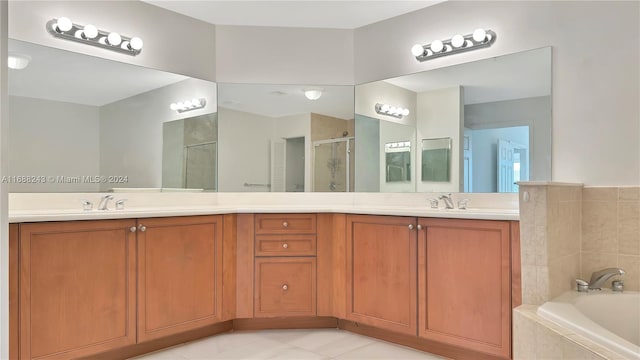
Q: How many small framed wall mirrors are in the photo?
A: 2